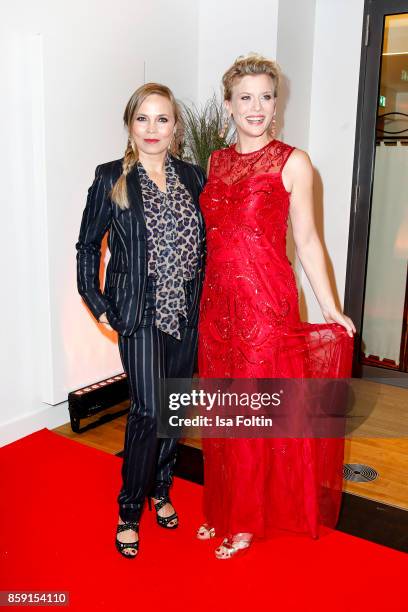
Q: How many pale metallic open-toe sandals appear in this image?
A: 2